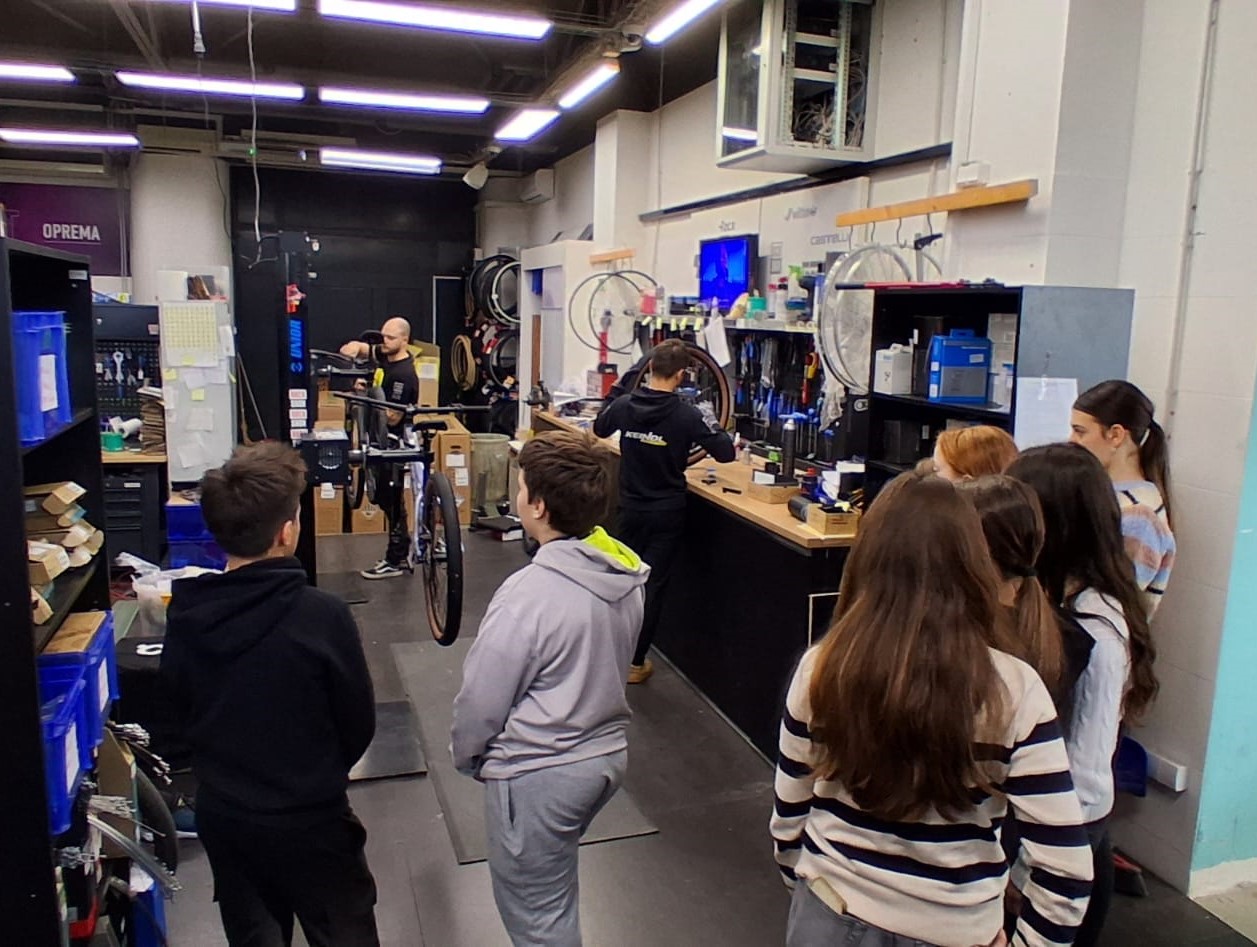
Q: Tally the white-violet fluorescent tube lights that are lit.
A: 10